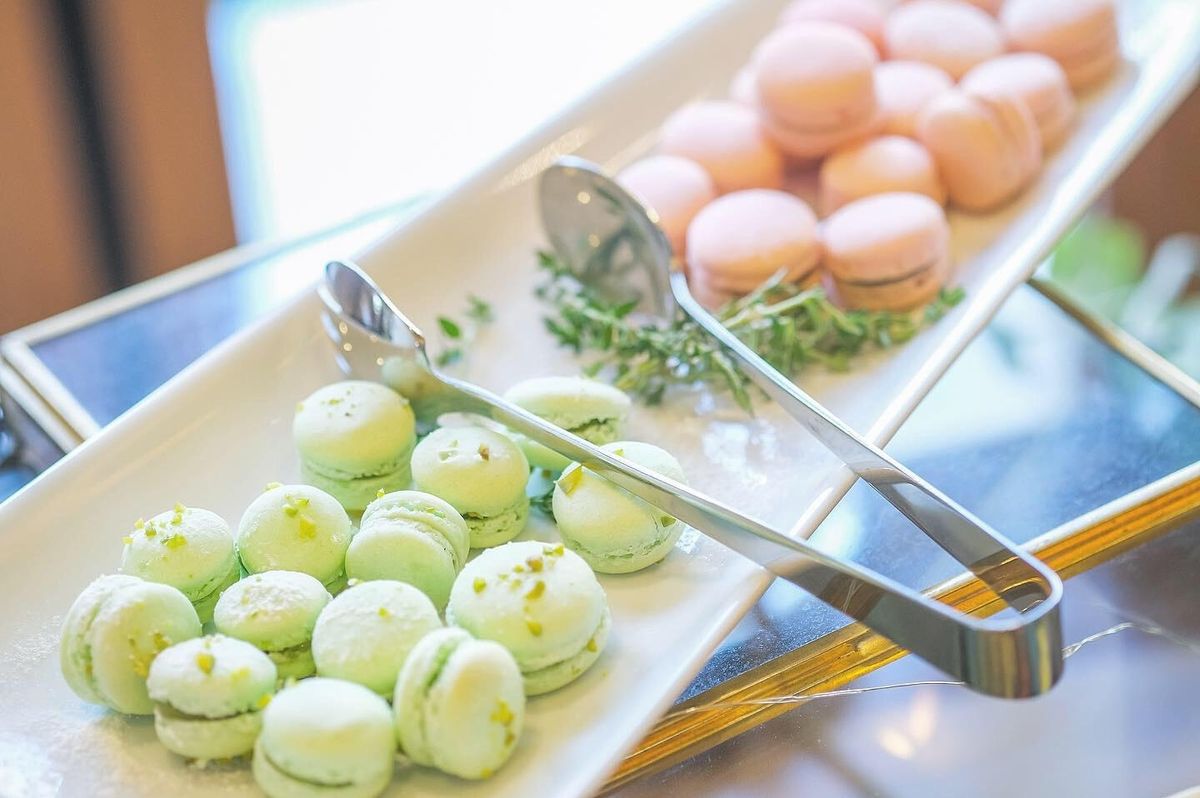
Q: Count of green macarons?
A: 15